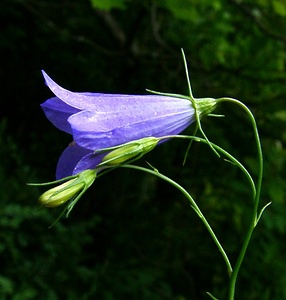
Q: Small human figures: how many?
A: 0